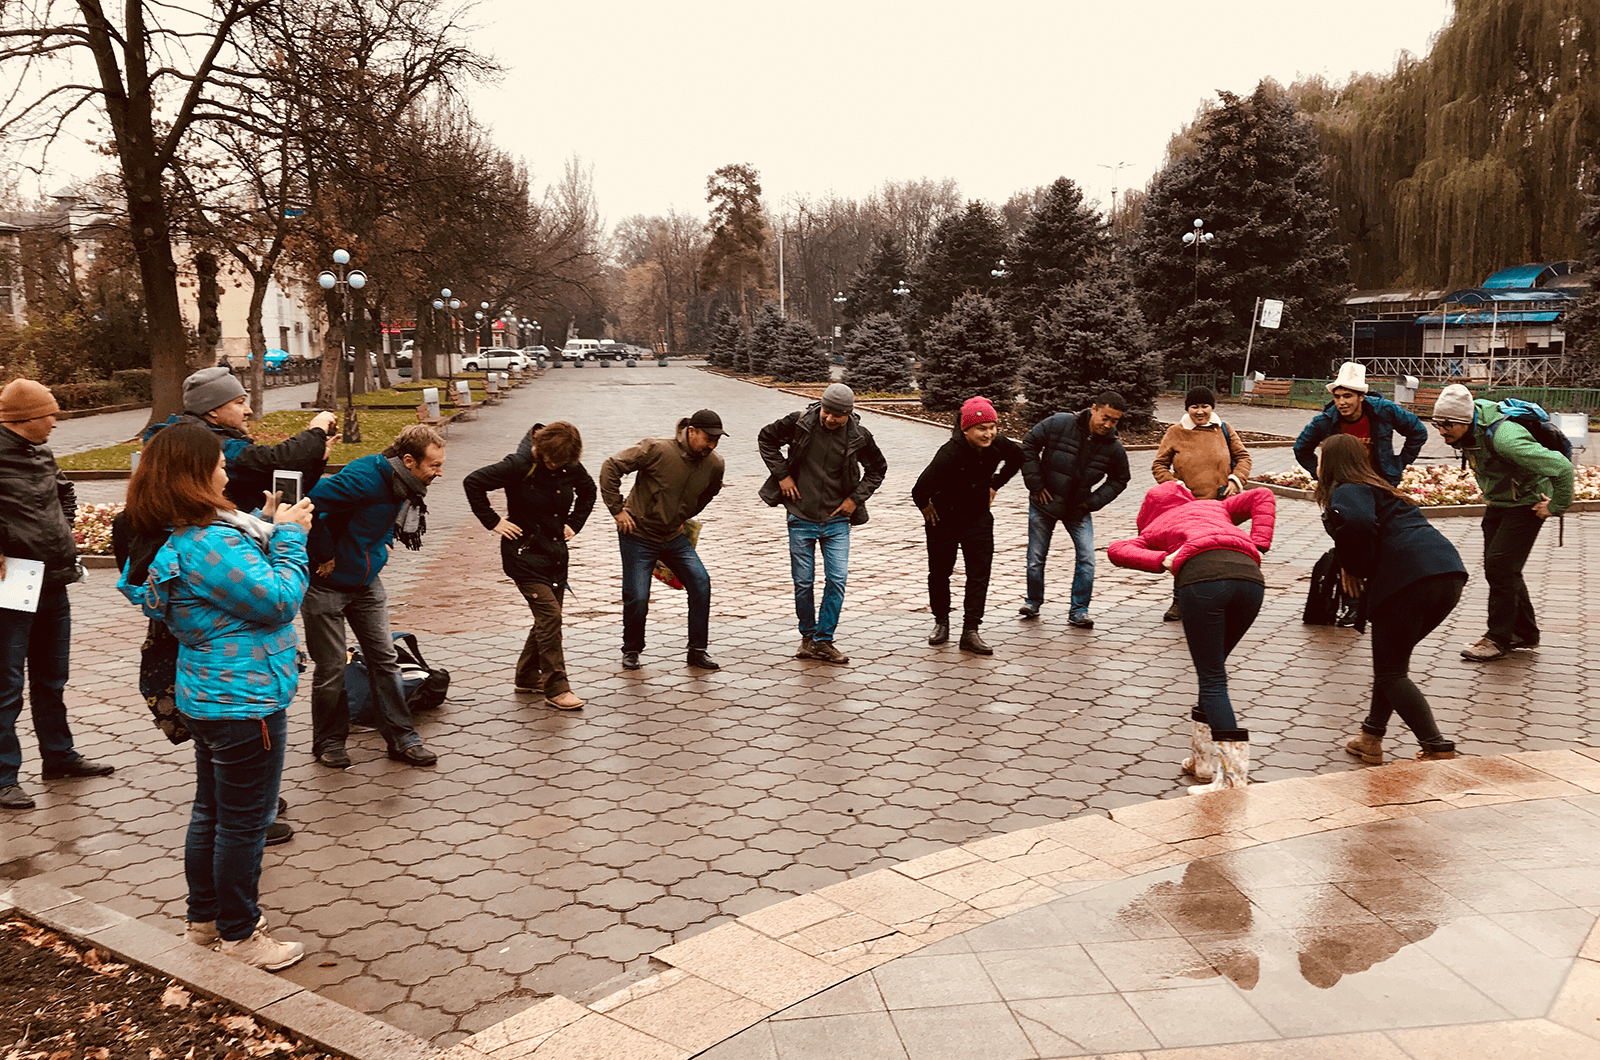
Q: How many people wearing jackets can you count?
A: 14